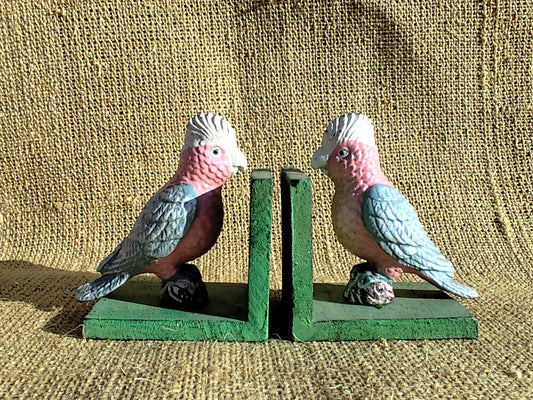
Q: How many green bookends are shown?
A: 2